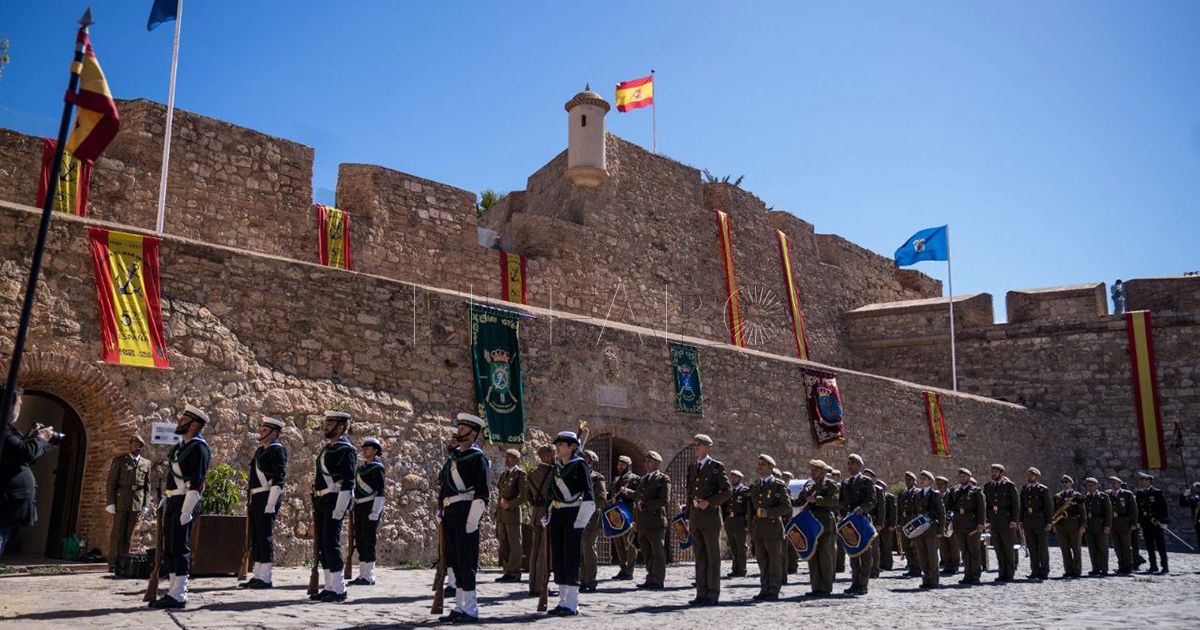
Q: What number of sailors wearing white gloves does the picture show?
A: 6